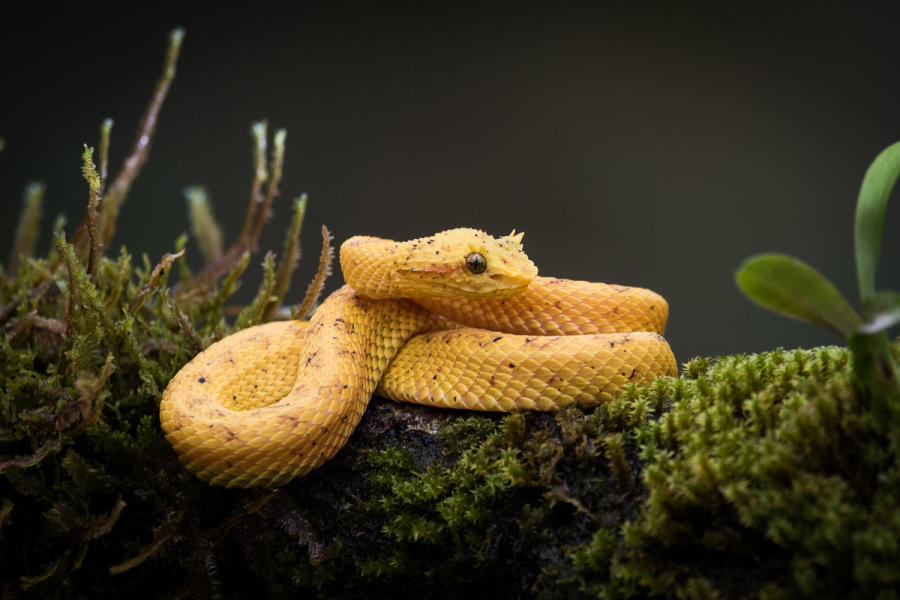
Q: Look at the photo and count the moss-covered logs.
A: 1